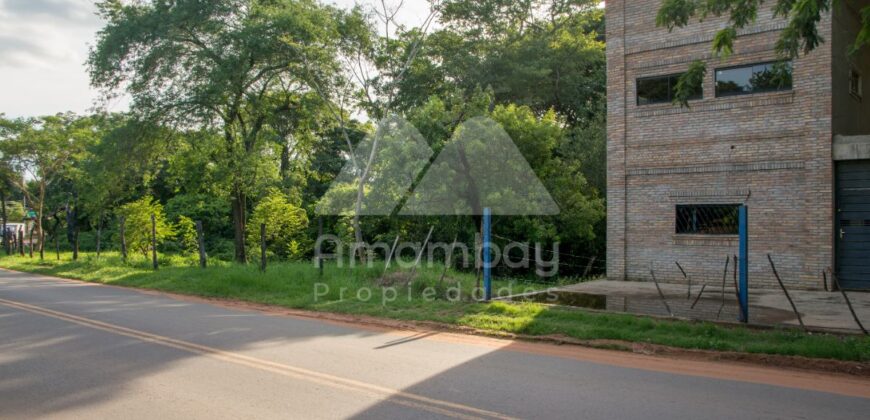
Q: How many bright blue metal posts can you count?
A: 2